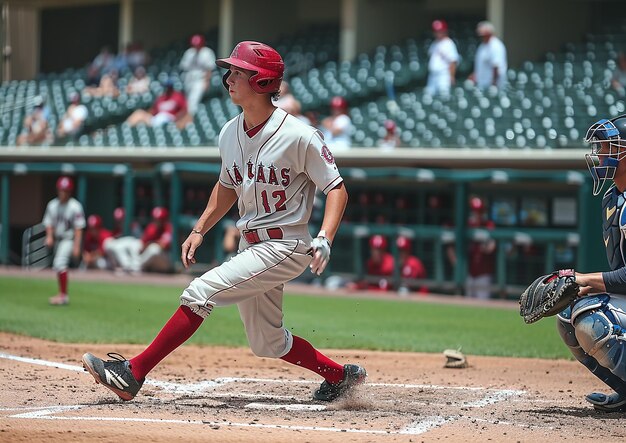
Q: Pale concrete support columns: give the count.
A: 4